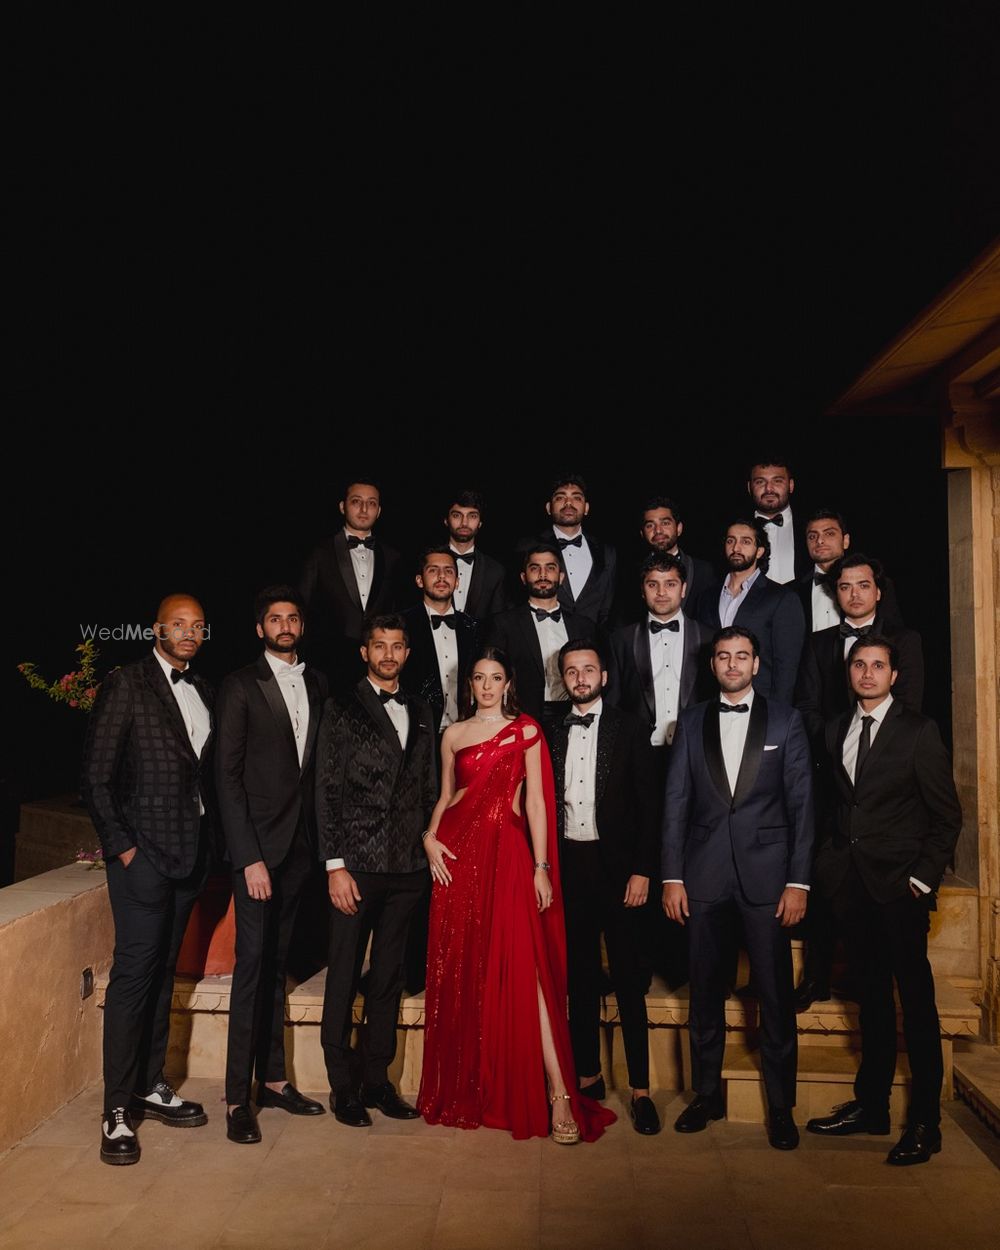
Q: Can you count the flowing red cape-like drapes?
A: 1